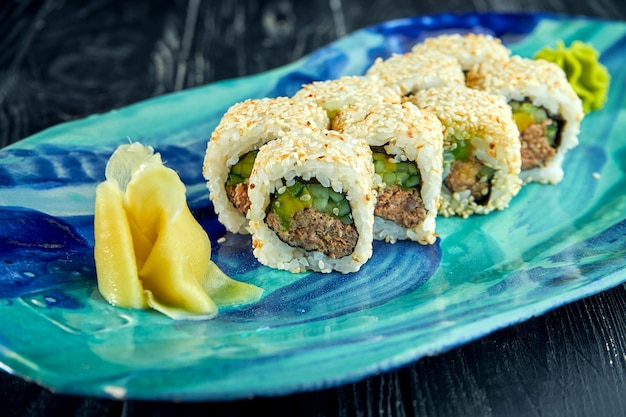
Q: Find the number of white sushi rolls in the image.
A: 8